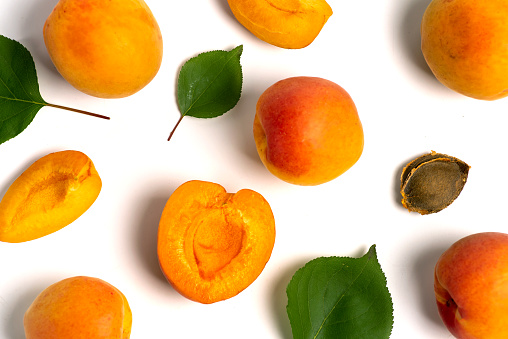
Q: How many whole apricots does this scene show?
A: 5